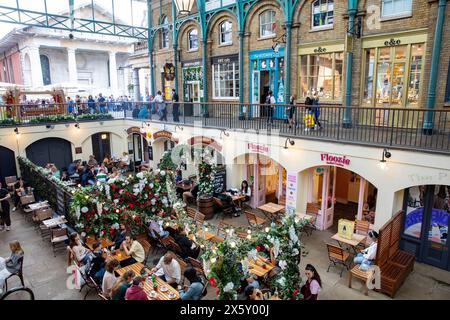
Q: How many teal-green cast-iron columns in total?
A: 7